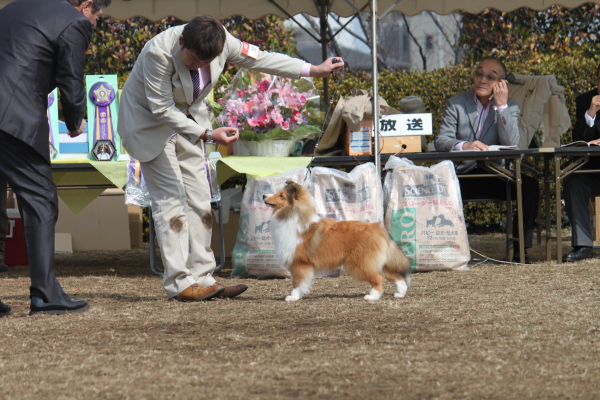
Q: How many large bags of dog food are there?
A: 3